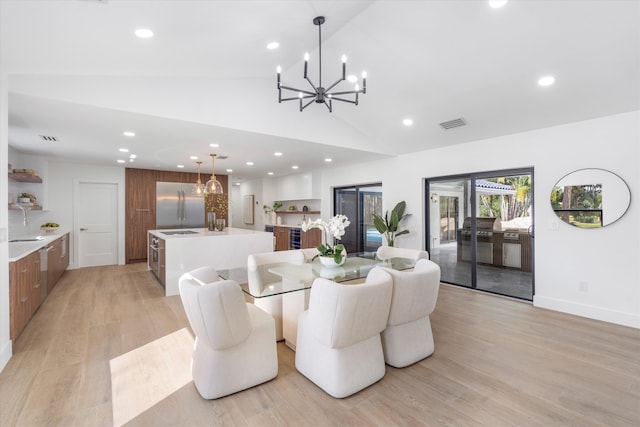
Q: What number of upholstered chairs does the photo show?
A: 6